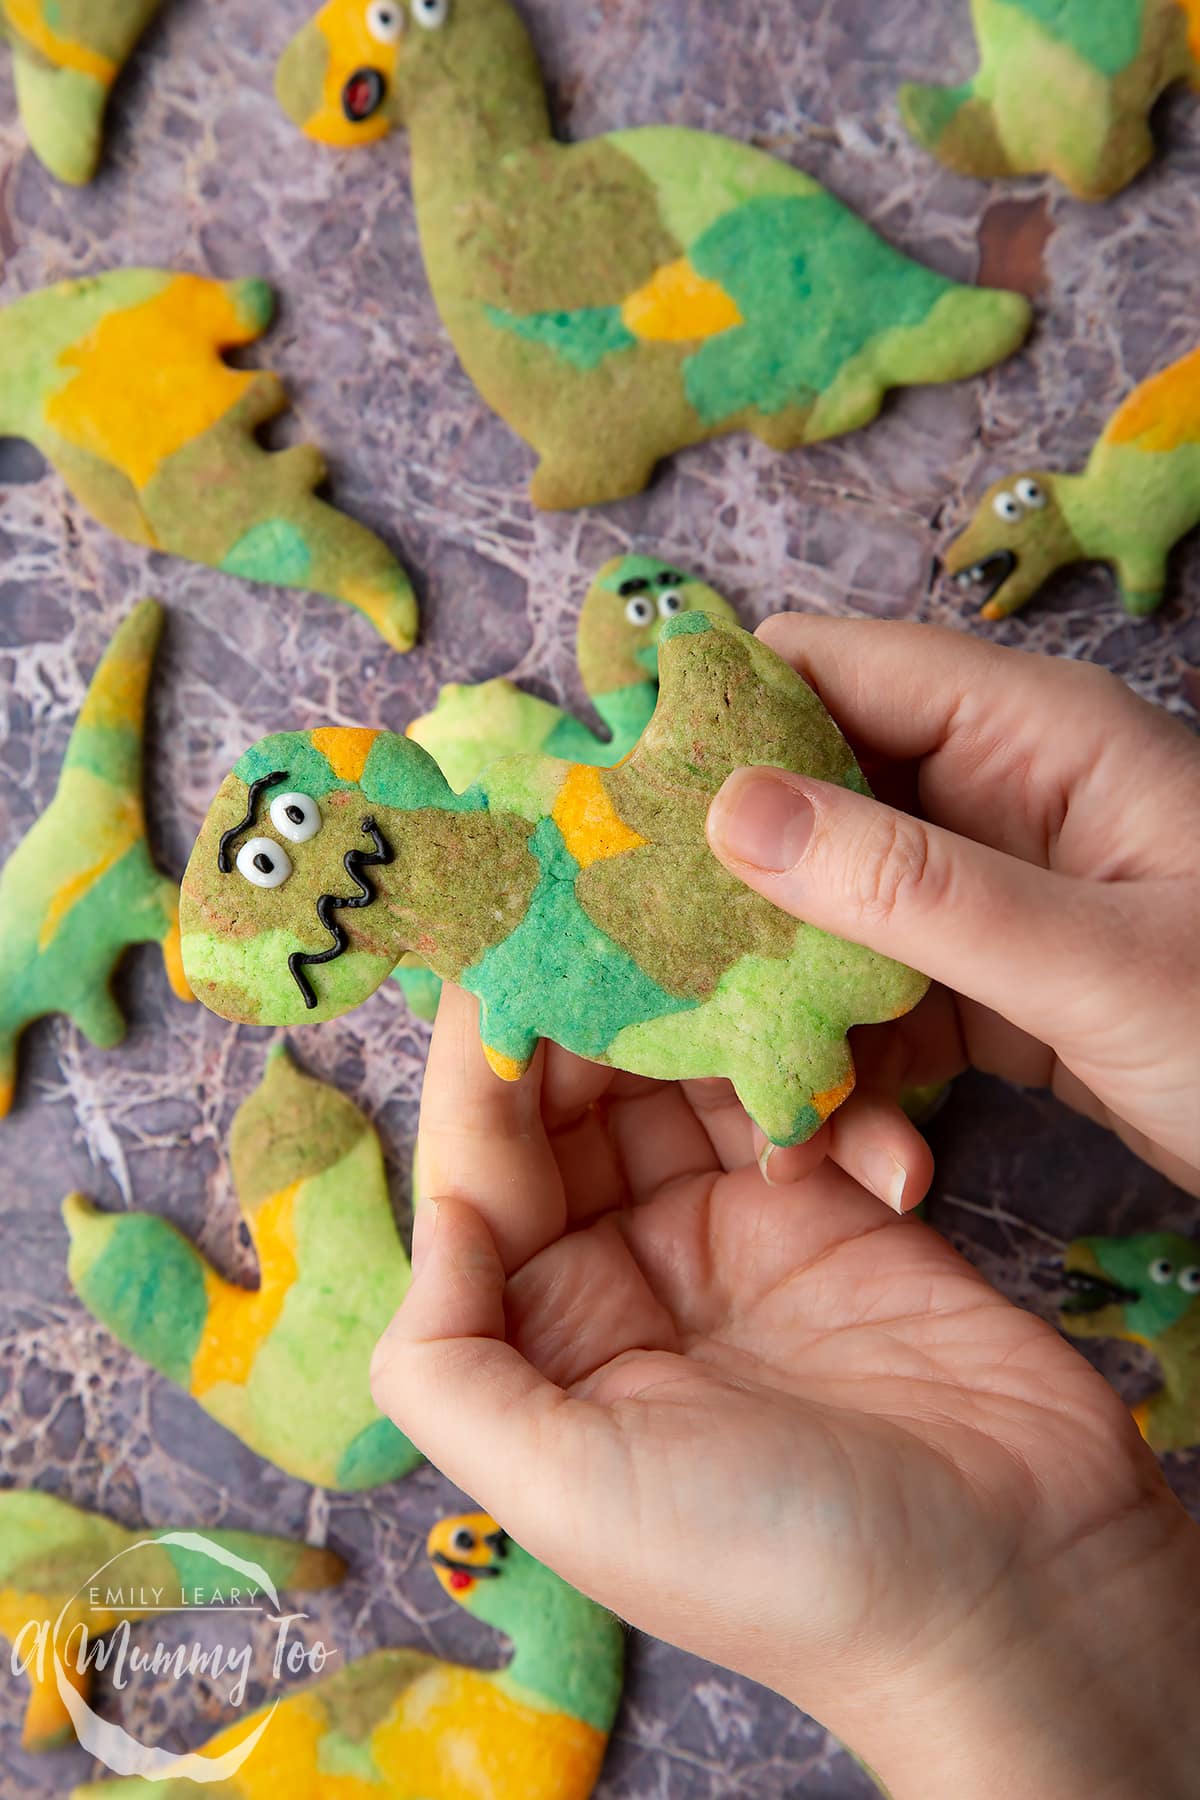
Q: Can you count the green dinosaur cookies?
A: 12